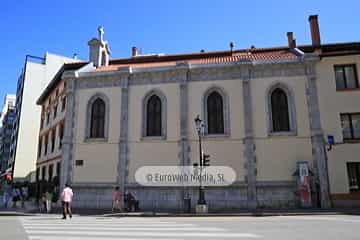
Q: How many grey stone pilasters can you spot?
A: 5